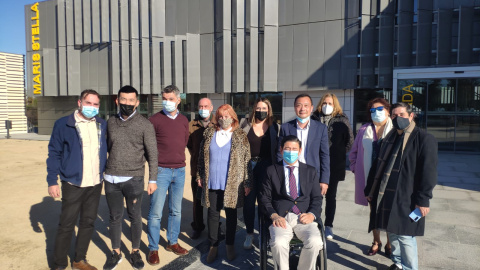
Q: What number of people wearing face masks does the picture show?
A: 11